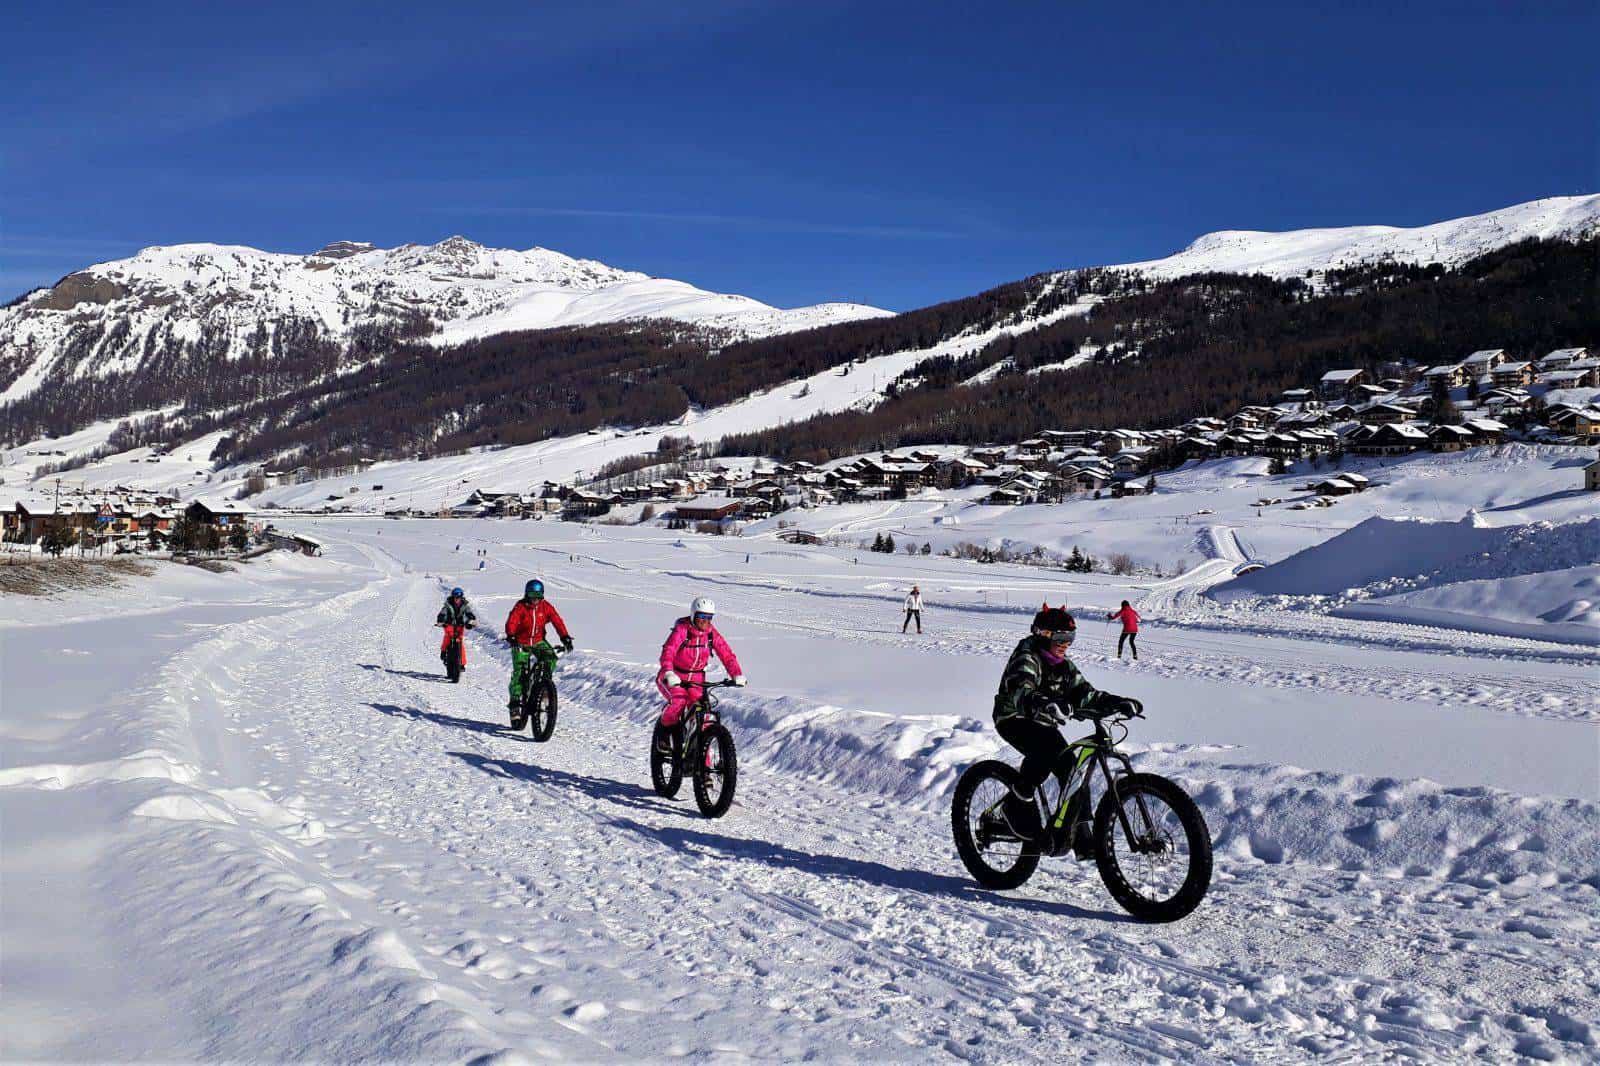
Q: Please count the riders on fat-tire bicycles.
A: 4